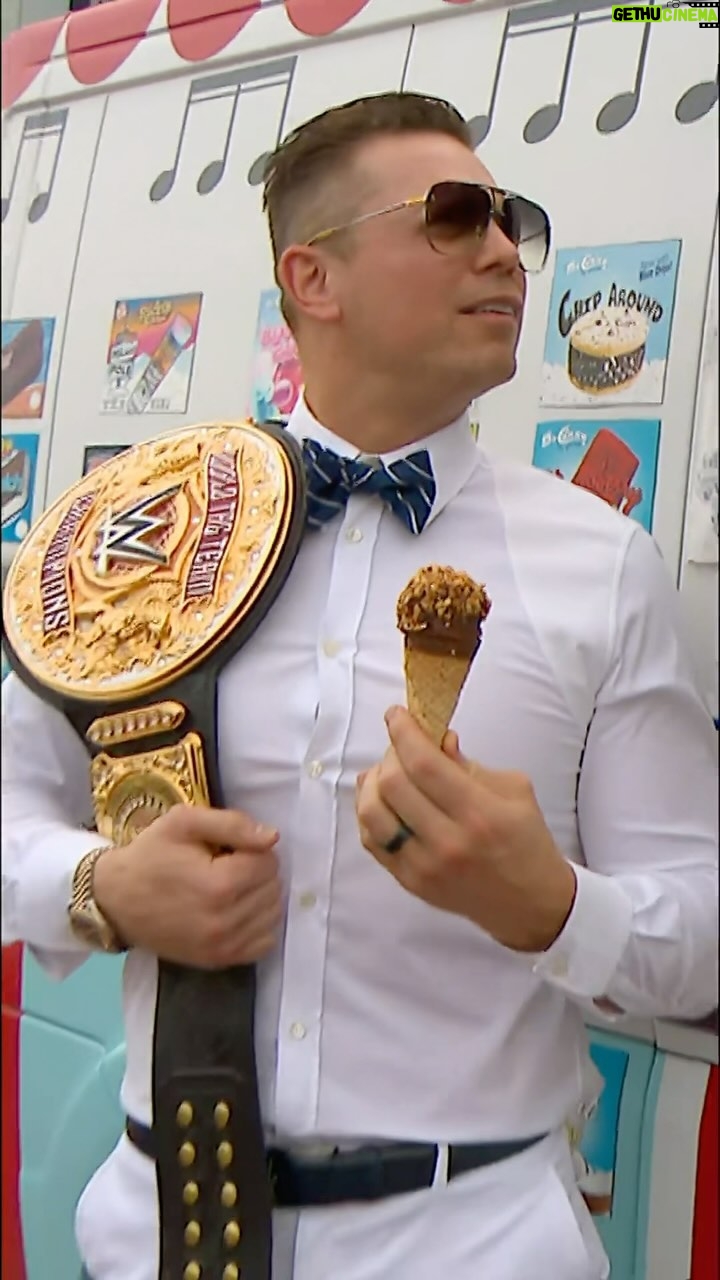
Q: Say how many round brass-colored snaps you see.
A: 10